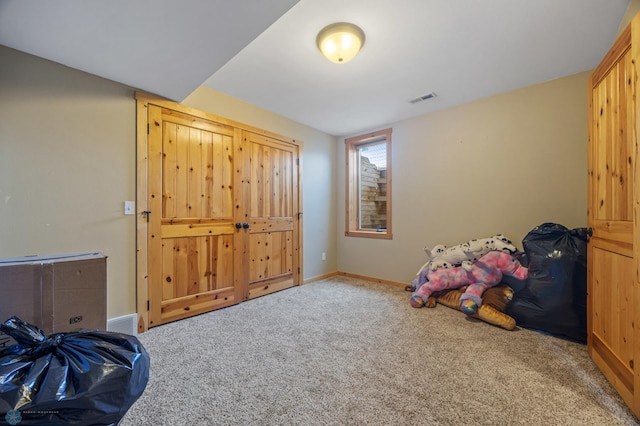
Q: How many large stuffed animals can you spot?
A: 3